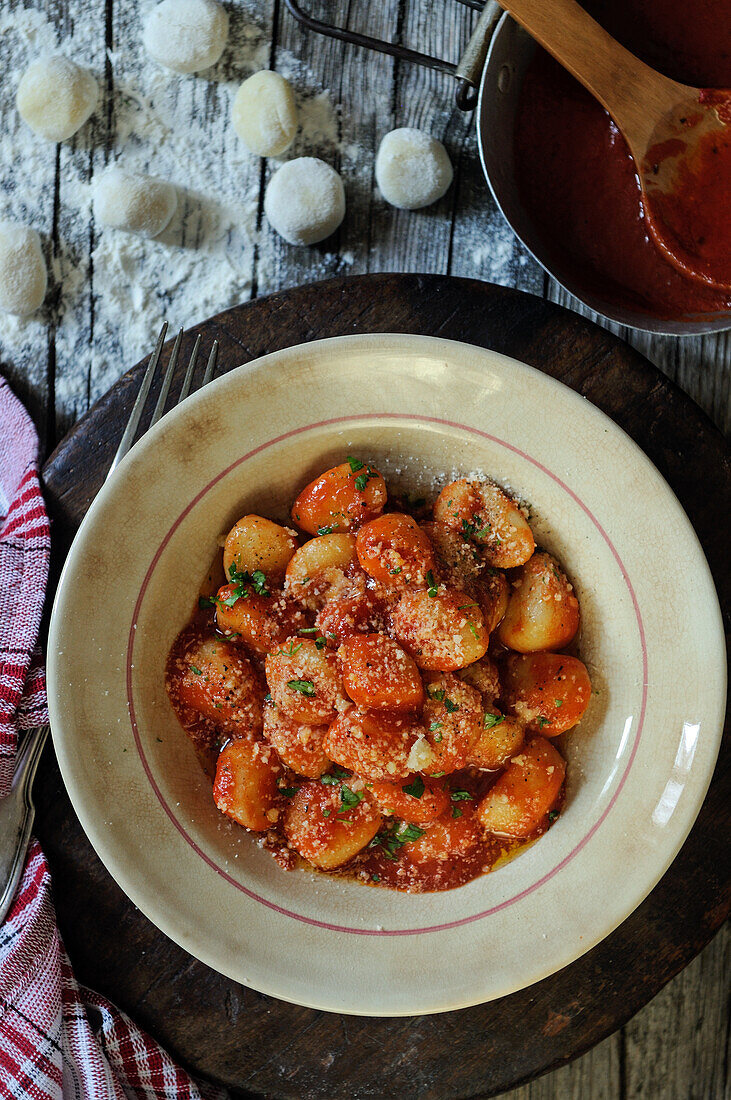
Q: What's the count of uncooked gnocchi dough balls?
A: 7